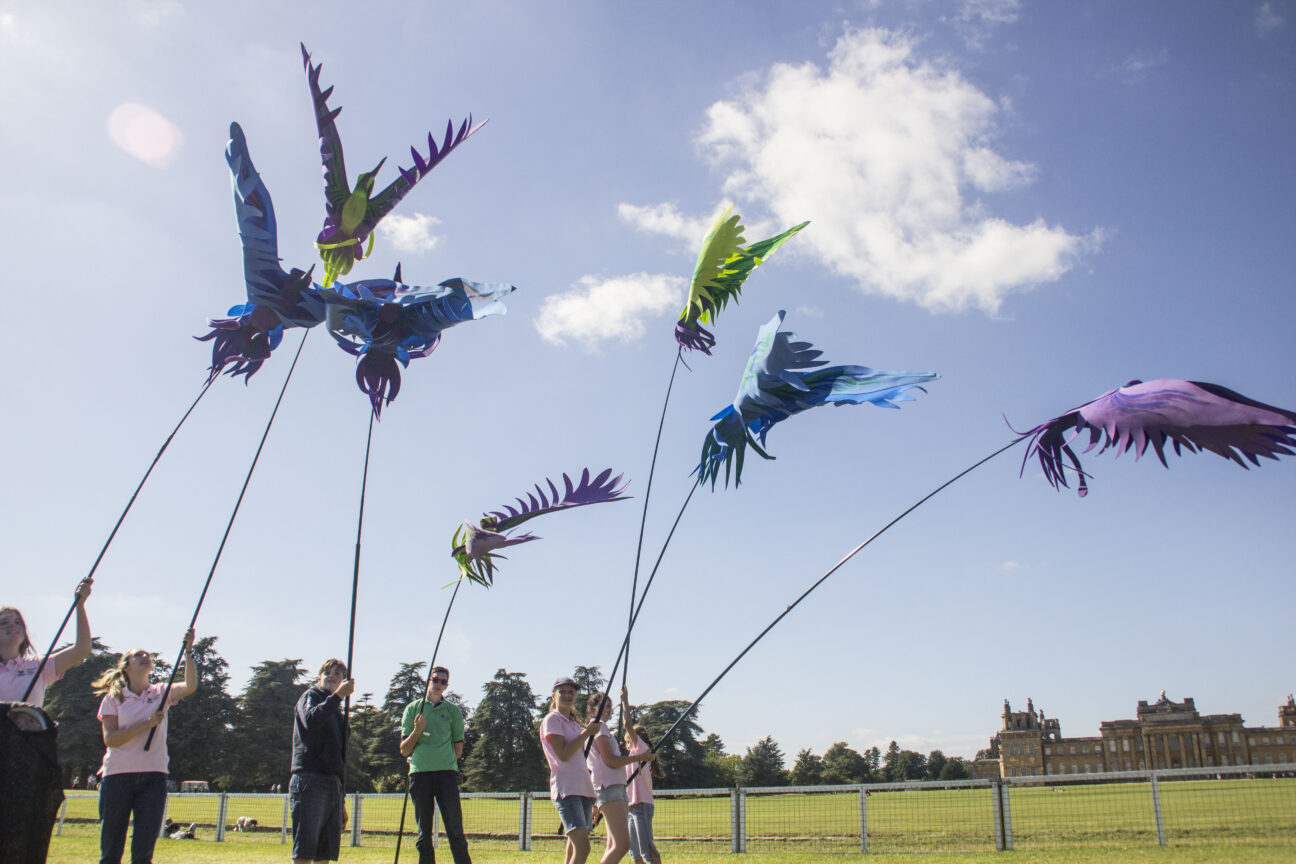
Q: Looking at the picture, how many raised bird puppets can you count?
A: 7